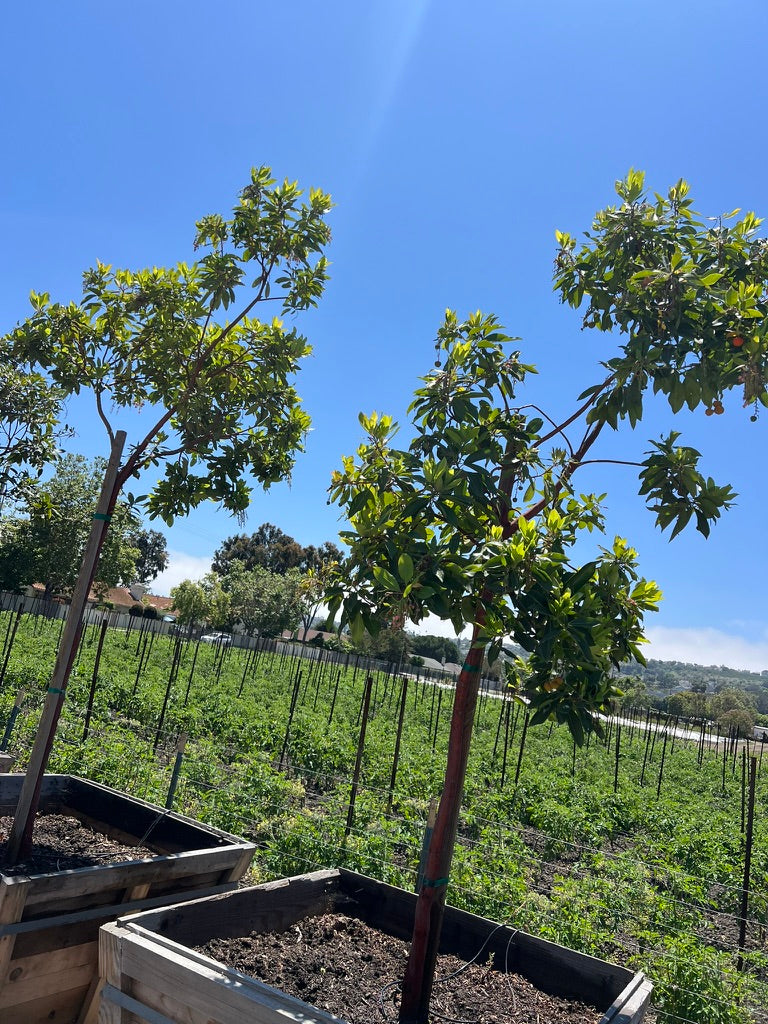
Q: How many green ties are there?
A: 4